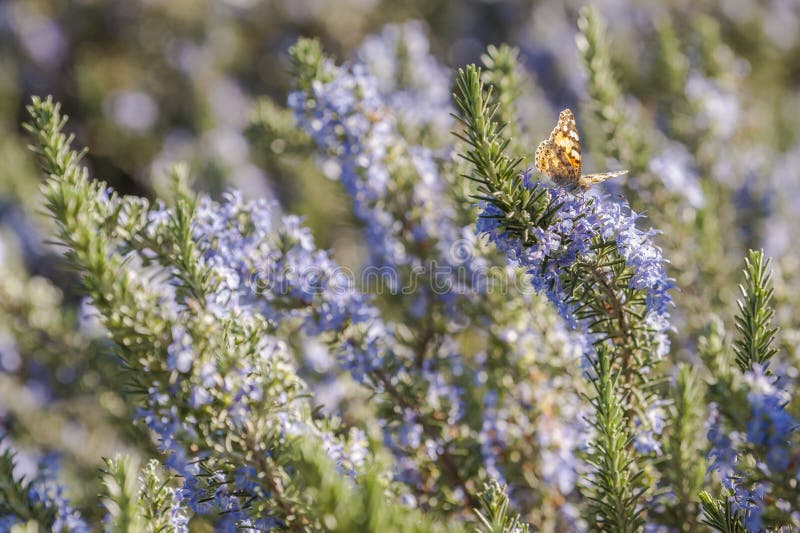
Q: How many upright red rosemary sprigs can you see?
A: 0